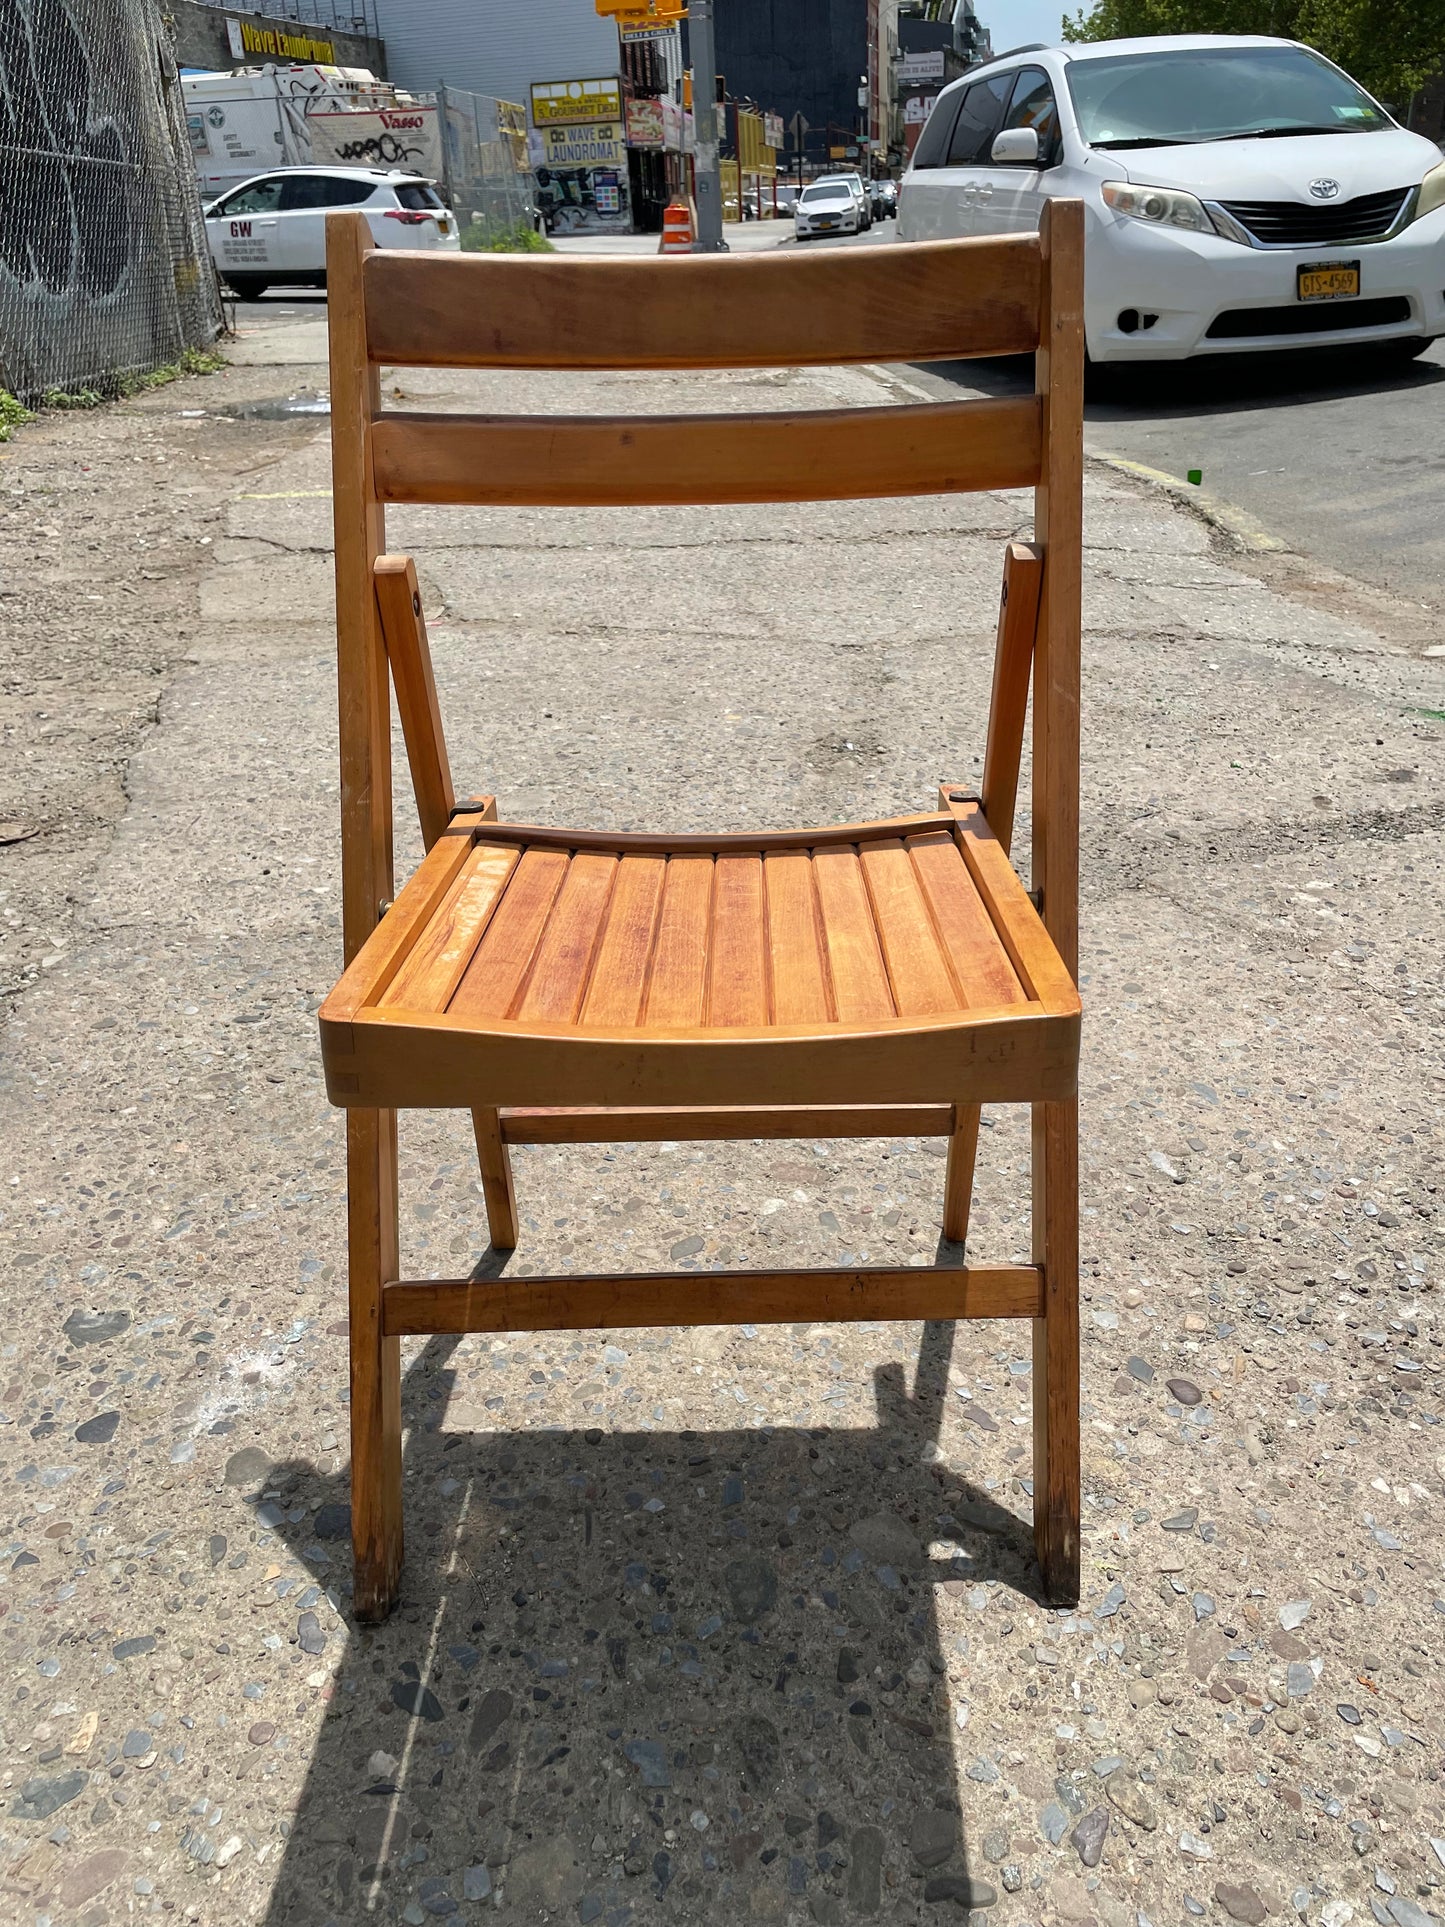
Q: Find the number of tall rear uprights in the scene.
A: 2